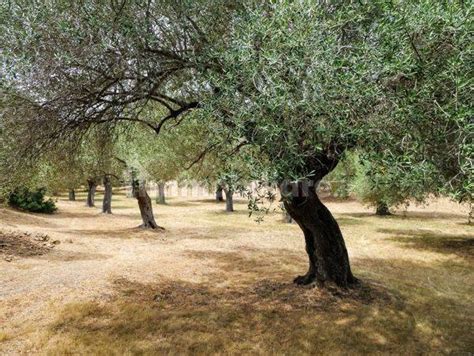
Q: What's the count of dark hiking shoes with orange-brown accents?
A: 0